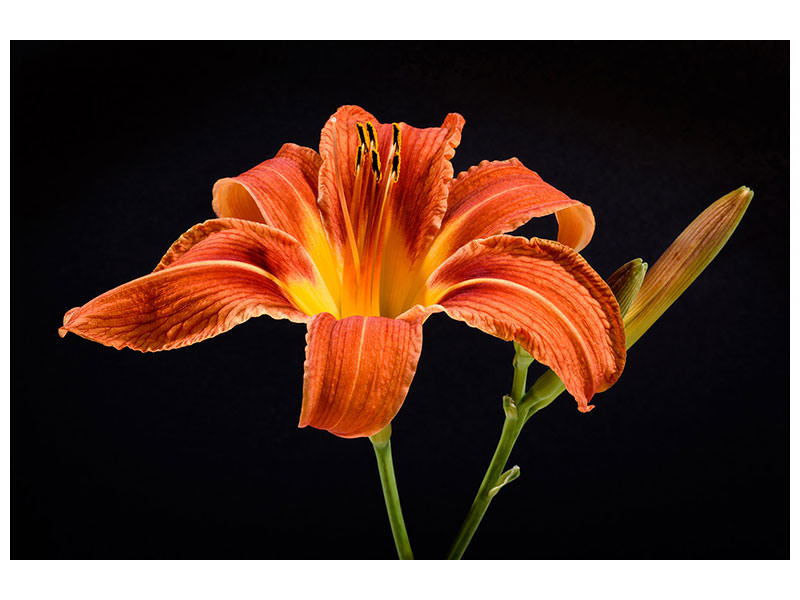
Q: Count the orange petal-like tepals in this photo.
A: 6